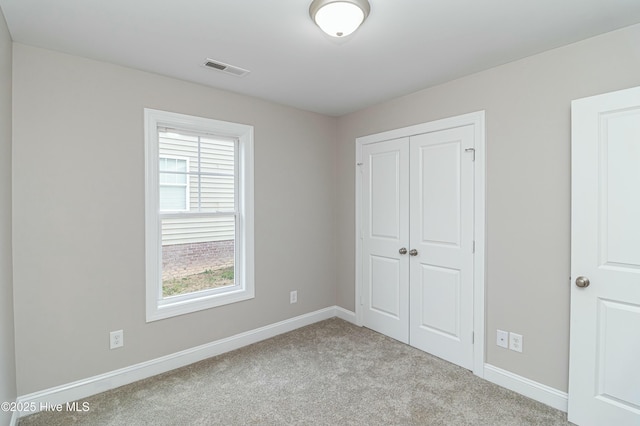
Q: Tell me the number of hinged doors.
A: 3